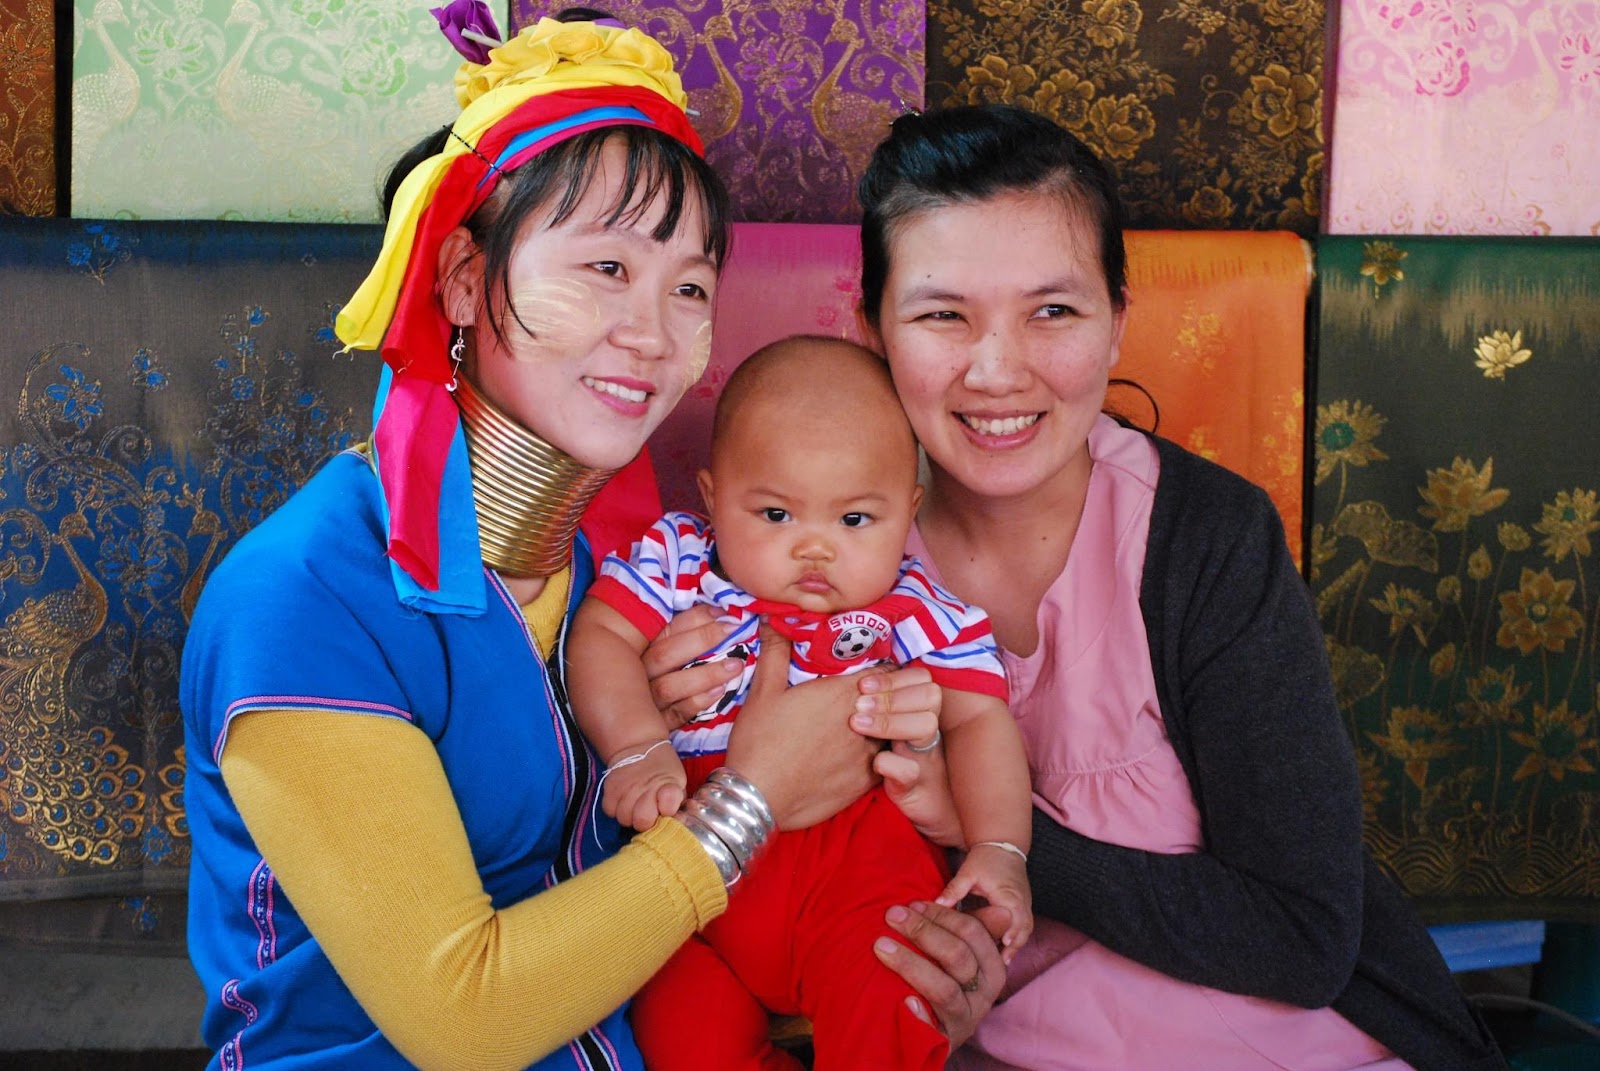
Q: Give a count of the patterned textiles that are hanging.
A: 9